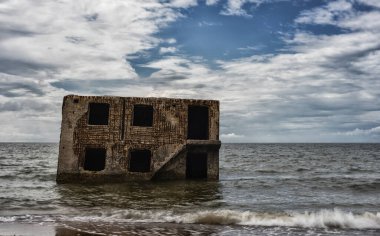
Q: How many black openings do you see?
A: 6